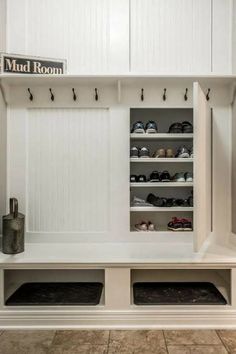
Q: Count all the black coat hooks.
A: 8